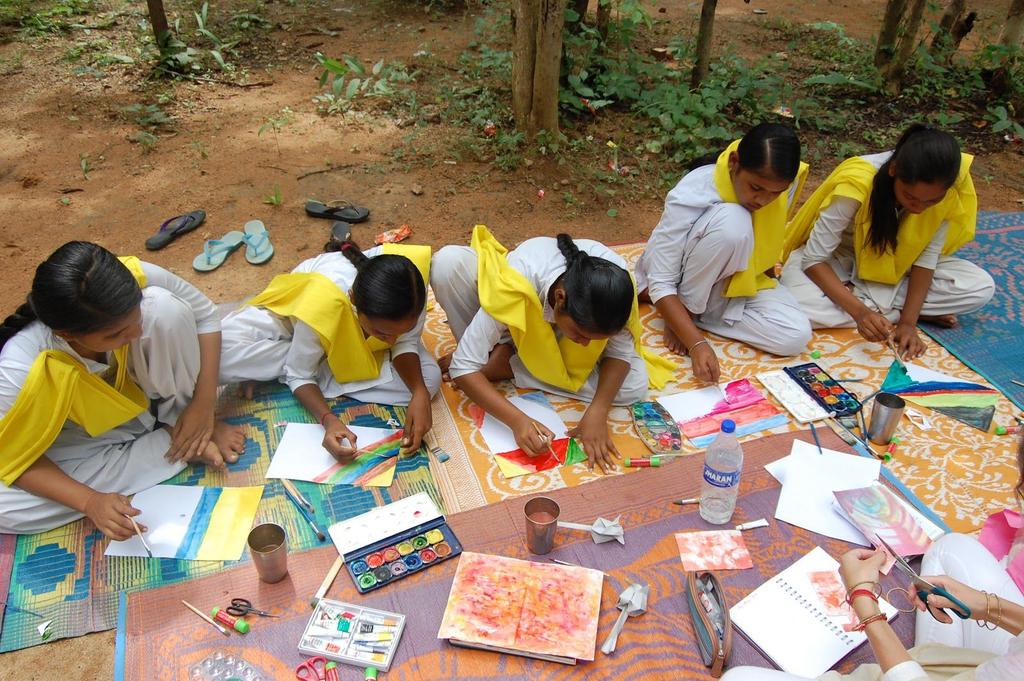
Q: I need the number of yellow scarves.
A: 5